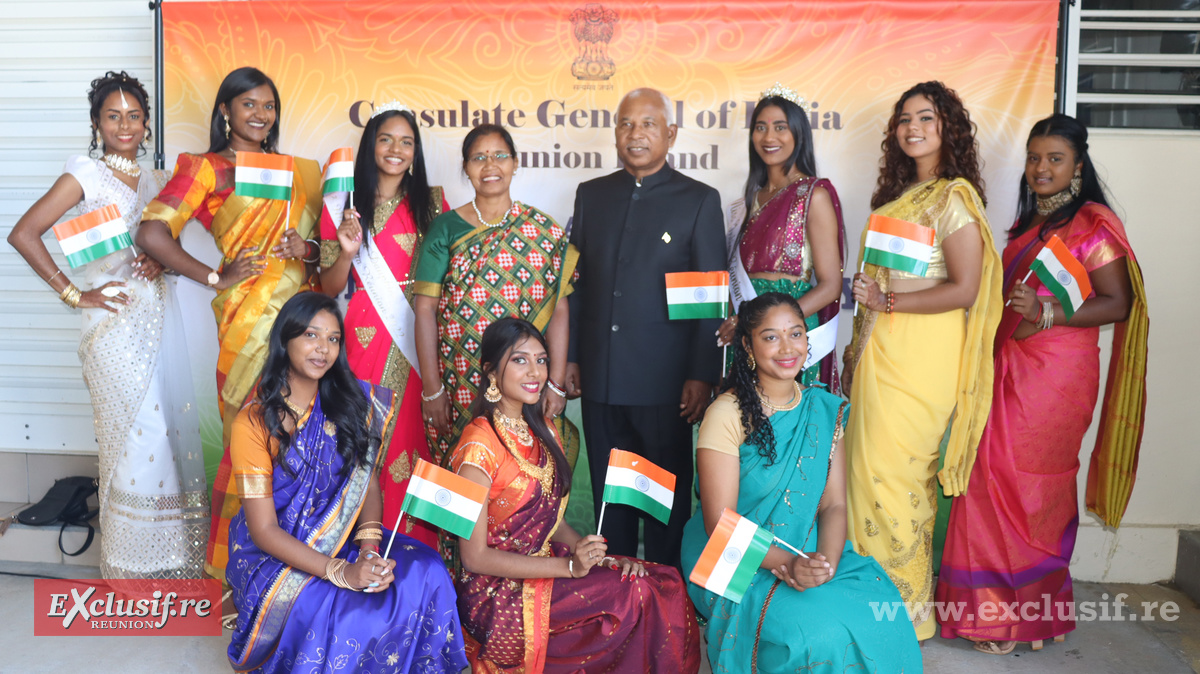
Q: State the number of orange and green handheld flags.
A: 9